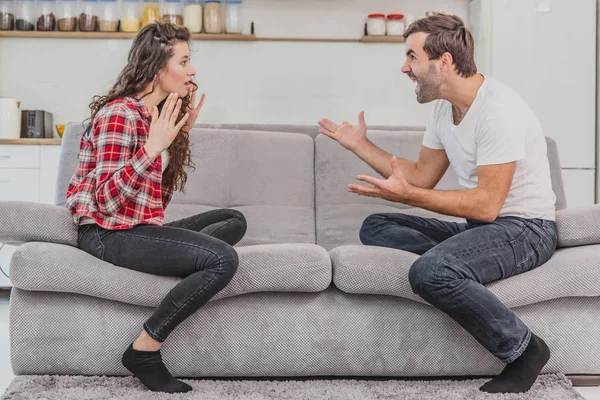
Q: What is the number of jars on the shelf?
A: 14